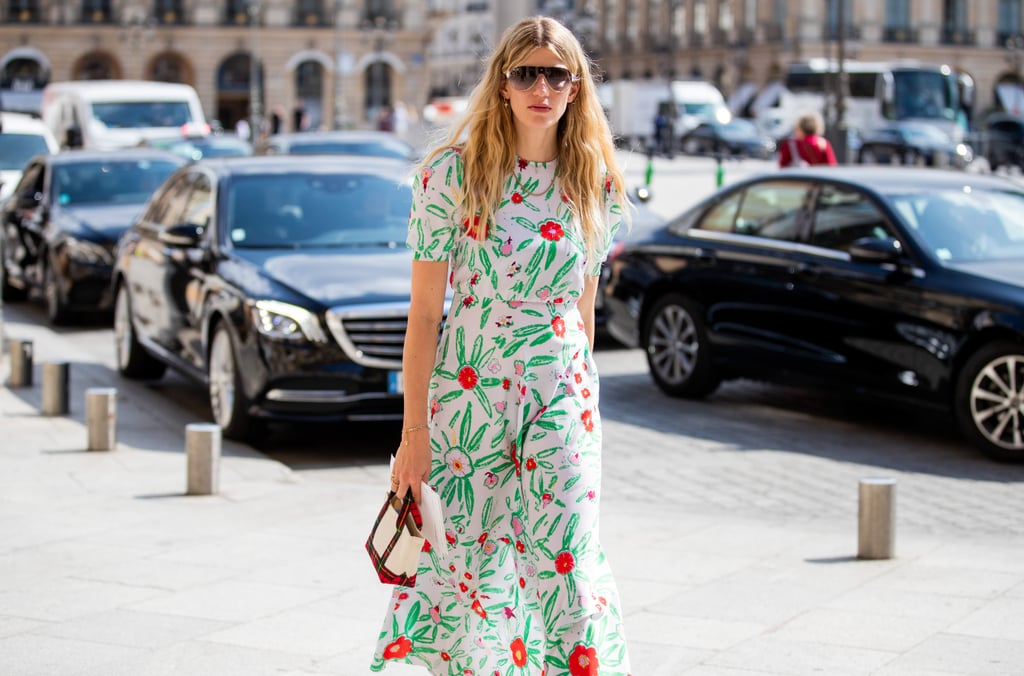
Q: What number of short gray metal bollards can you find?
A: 5